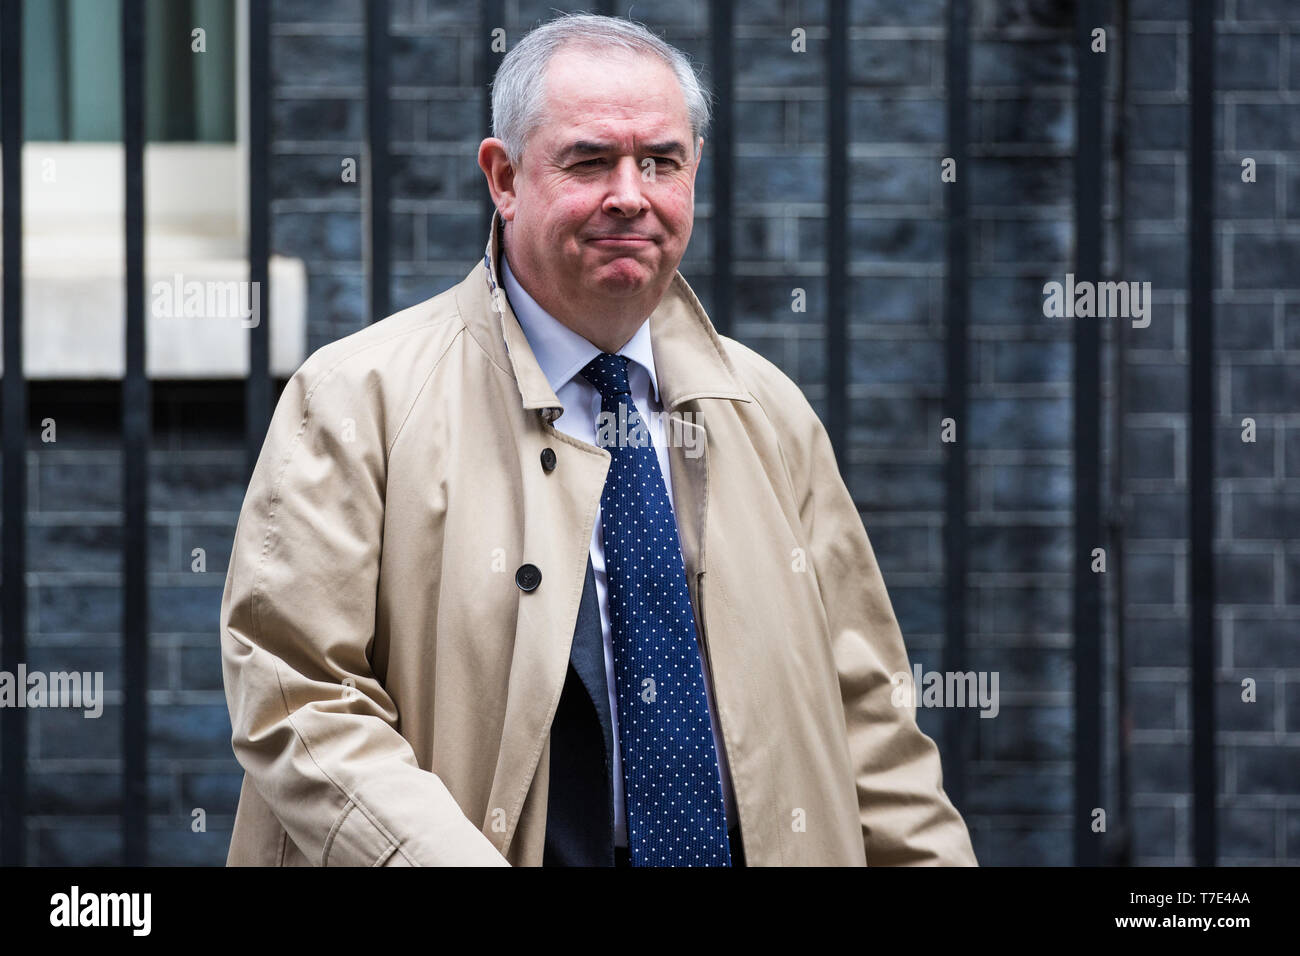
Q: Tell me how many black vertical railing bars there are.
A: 11